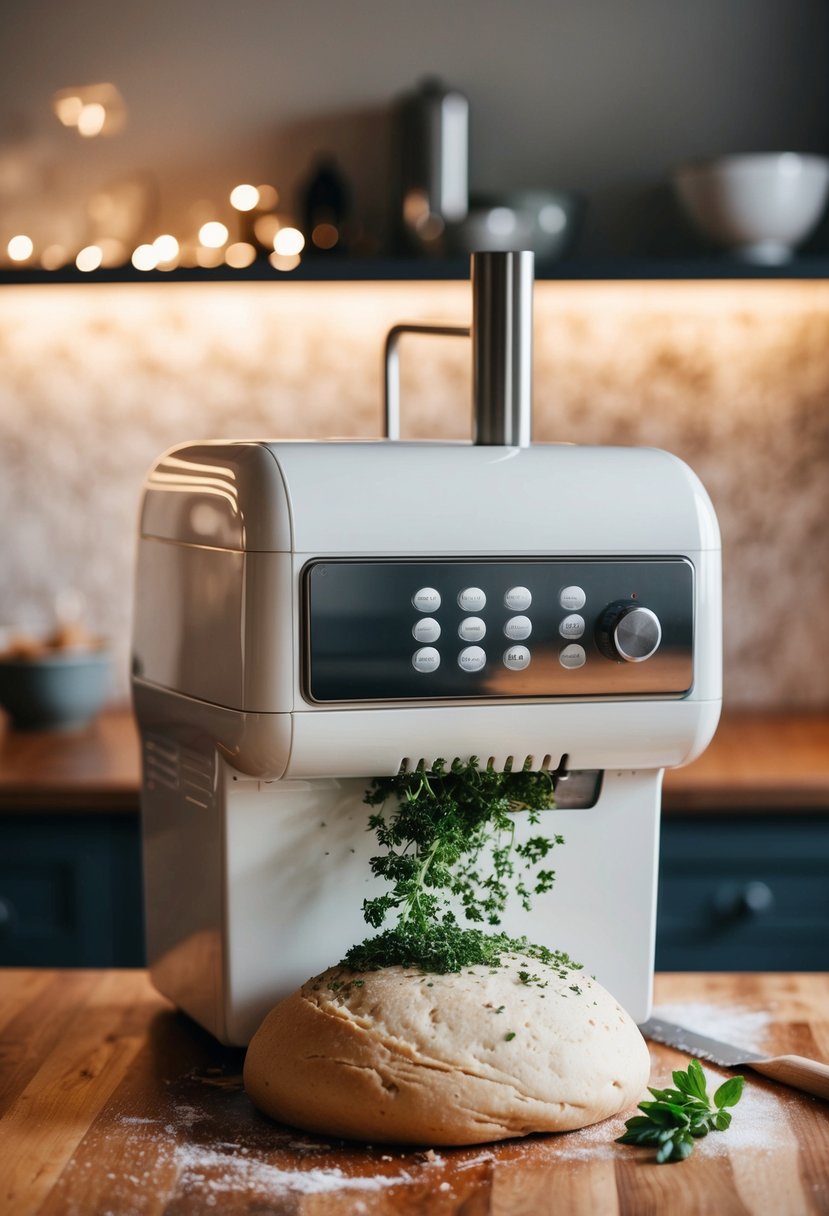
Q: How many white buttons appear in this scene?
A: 12